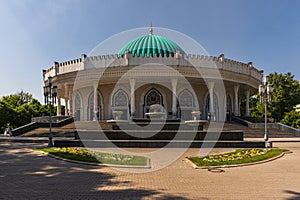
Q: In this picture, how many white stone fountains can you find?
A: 3